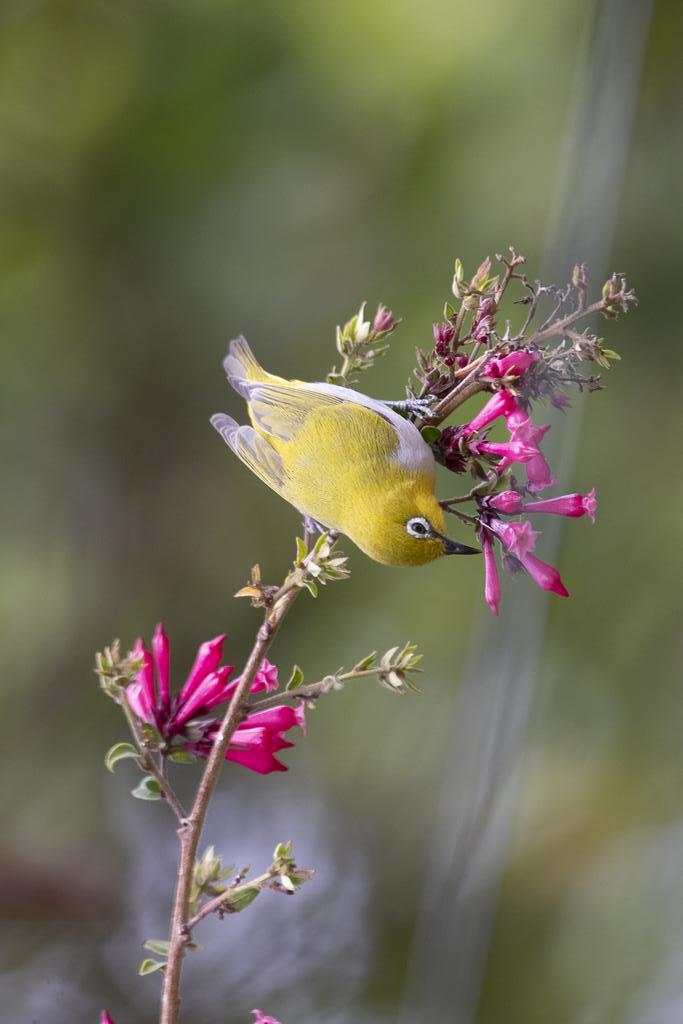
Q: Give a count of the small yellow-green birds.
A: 1